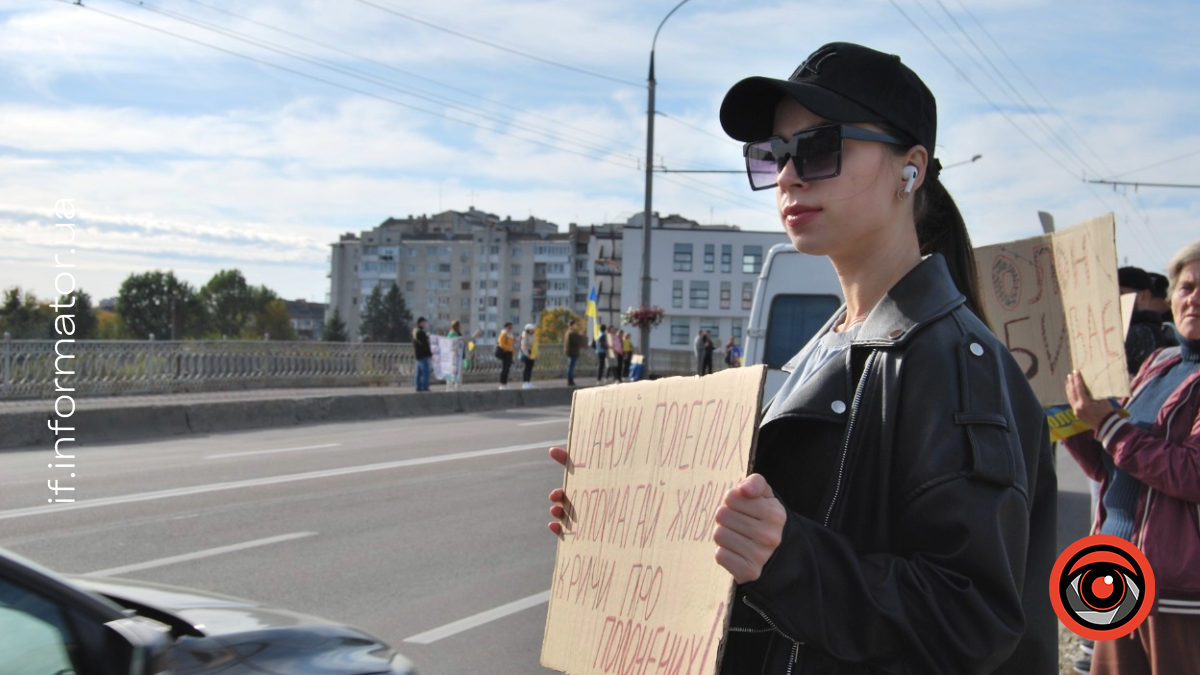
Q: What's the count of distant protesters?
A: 12